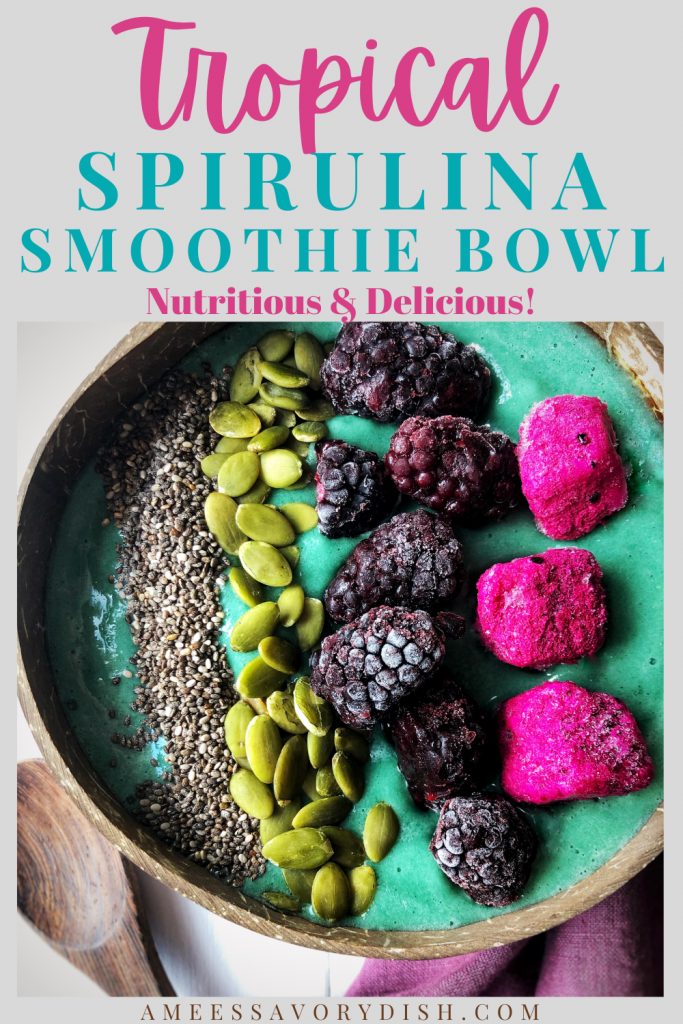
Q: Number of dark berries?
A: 7